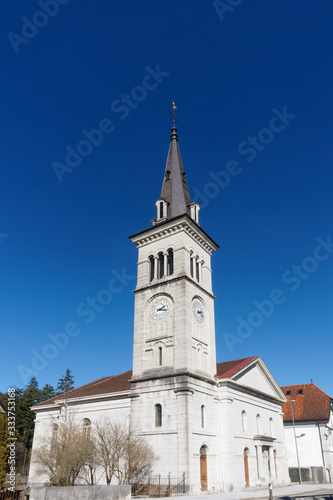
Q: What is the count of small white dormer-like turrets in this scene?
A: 2